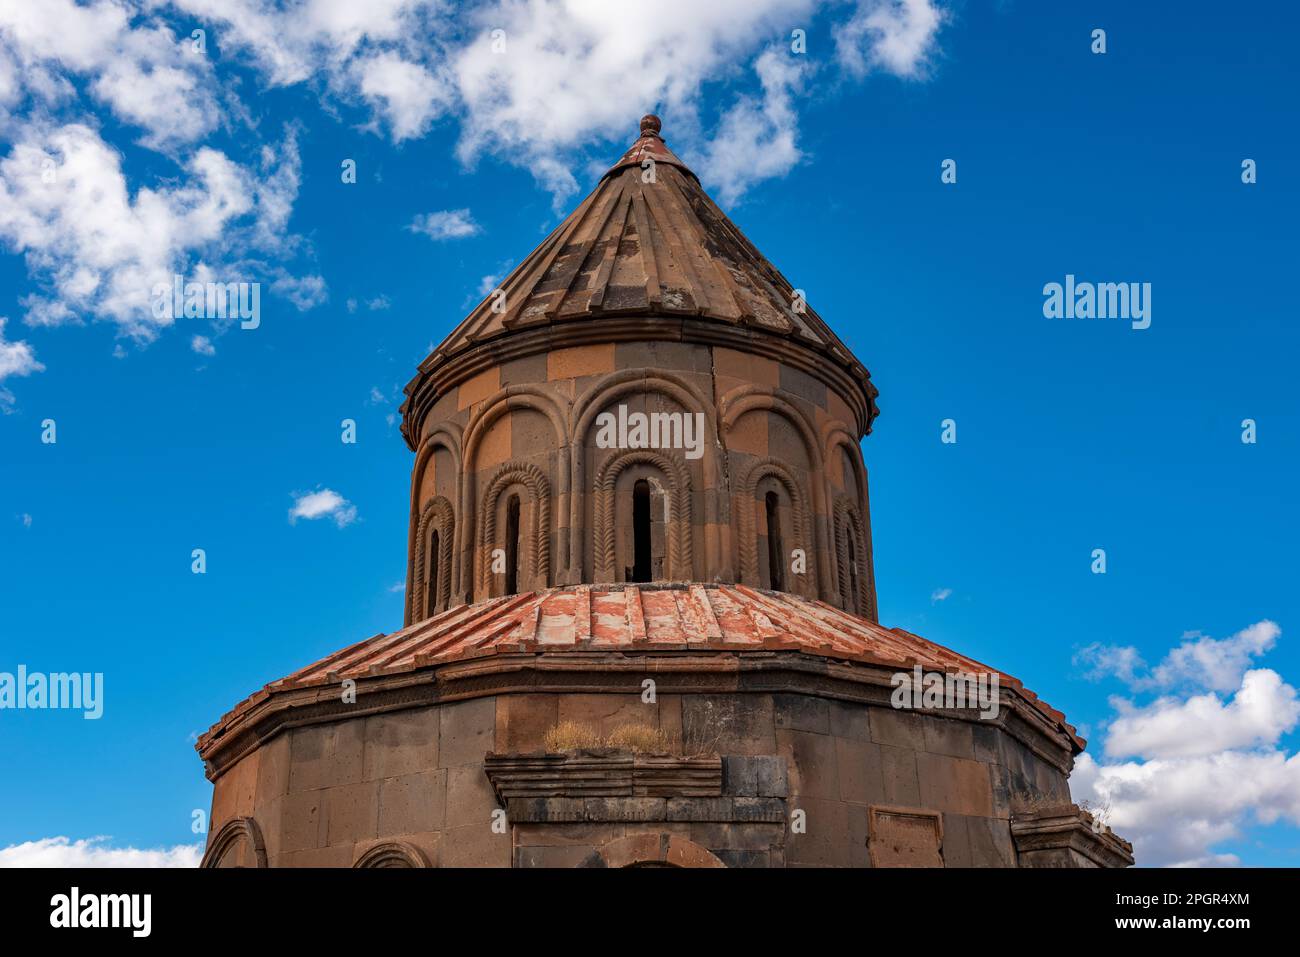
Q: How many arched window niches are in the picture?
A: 5